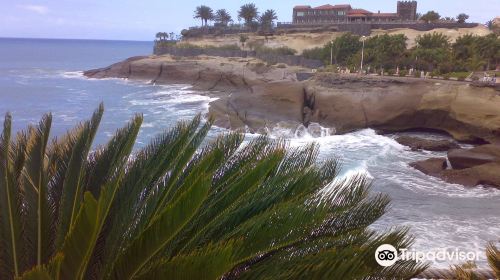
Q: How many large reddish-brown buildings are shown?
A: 1